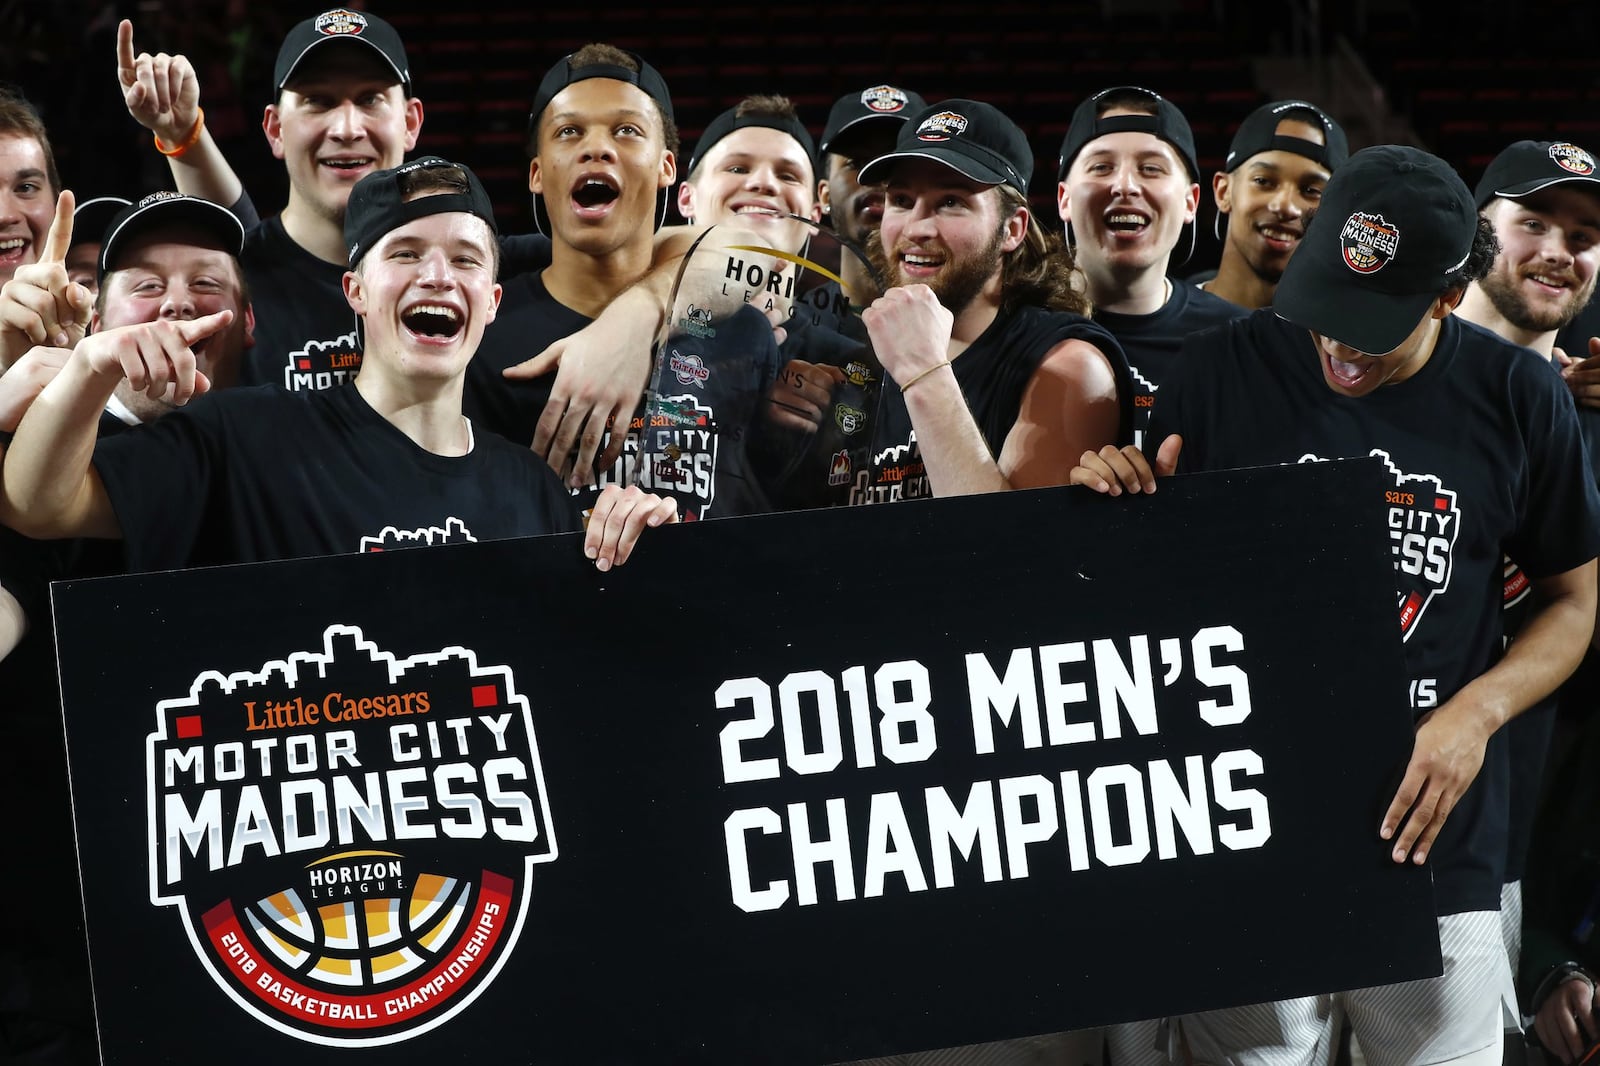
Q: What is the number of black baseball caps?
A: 12